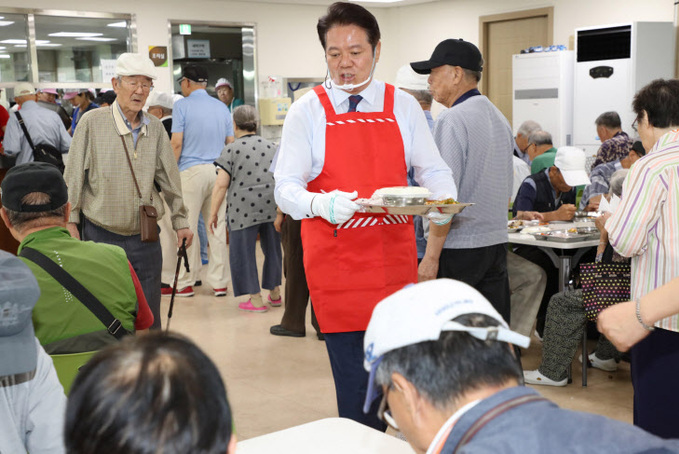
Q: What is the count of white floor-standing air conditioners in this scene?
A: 2